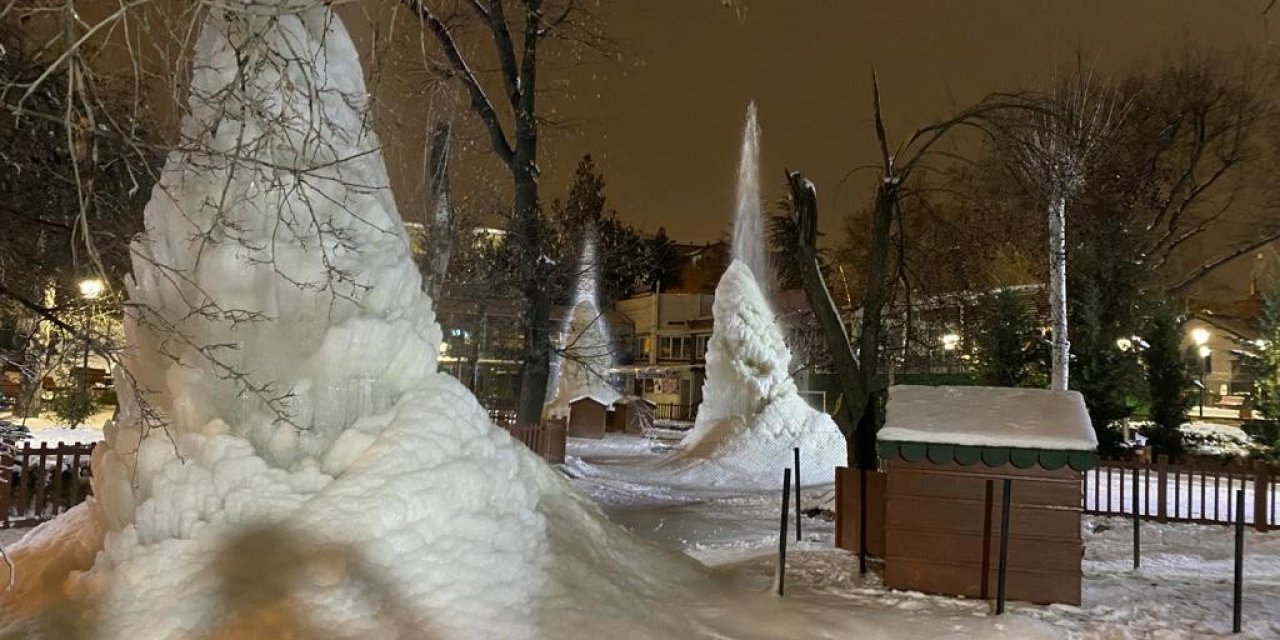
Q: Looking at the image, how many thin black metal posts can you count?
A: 6